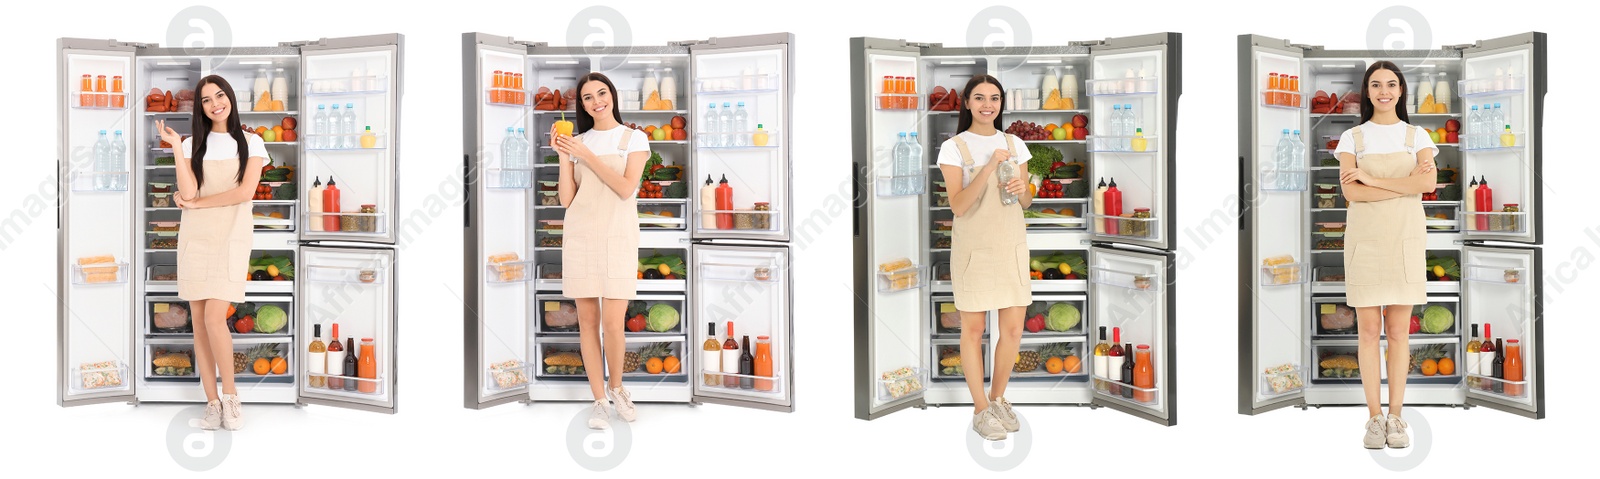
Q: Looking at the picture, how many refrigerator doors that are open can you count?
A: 12